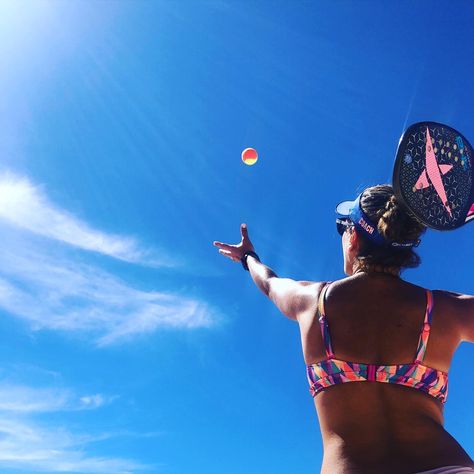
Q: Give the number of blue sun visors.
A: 1